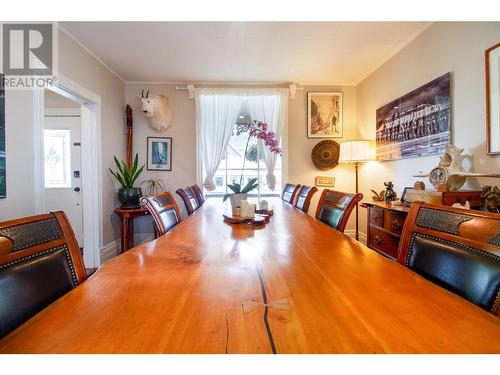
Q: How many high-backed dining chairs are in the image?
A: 8